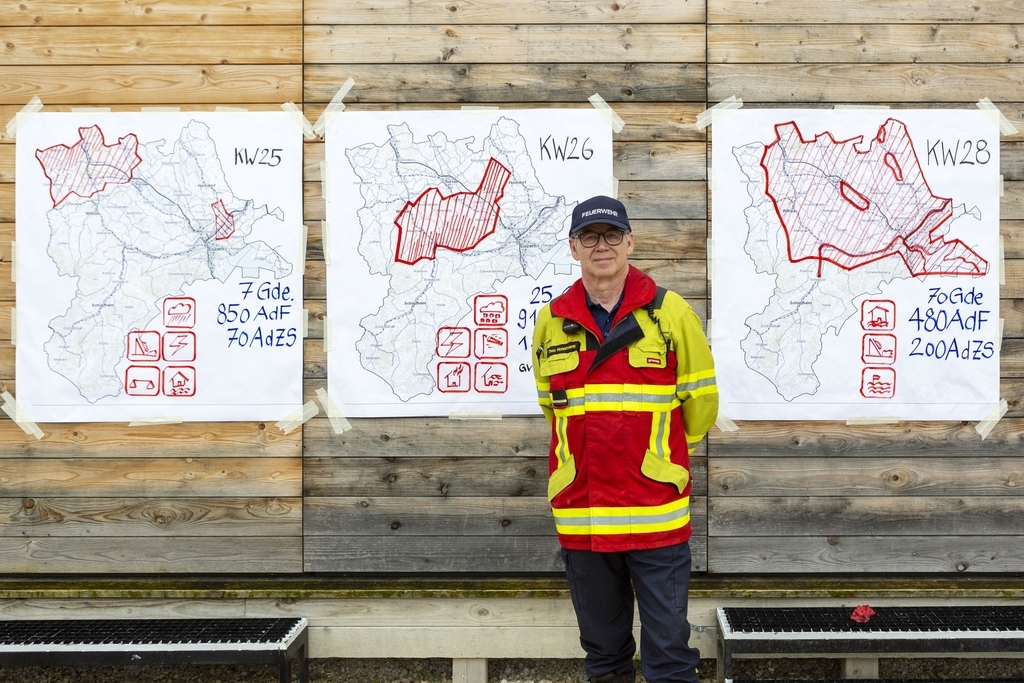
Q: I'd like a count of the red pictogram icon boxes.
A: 13